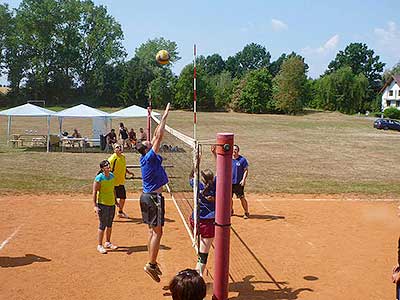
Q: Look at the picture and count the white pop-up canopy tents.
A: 3